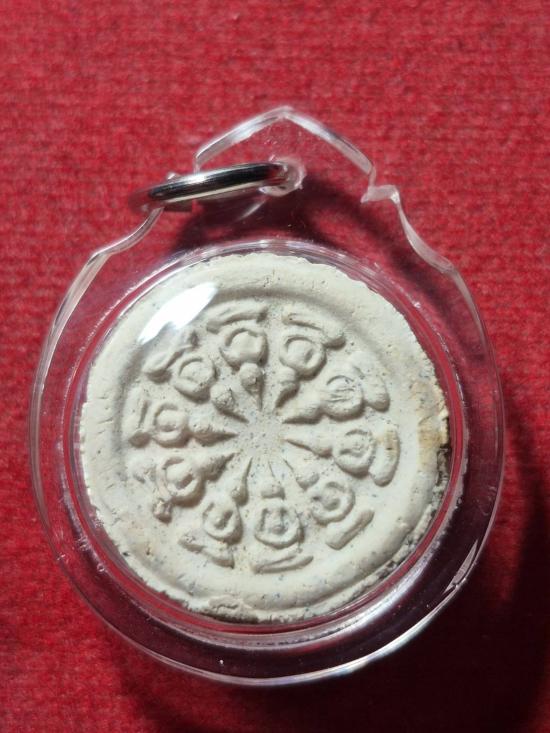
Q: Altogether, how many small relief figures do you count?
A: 10